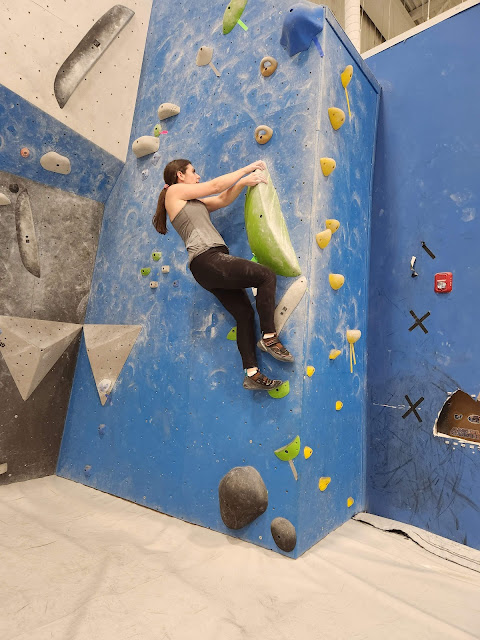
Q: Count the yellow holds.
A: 13